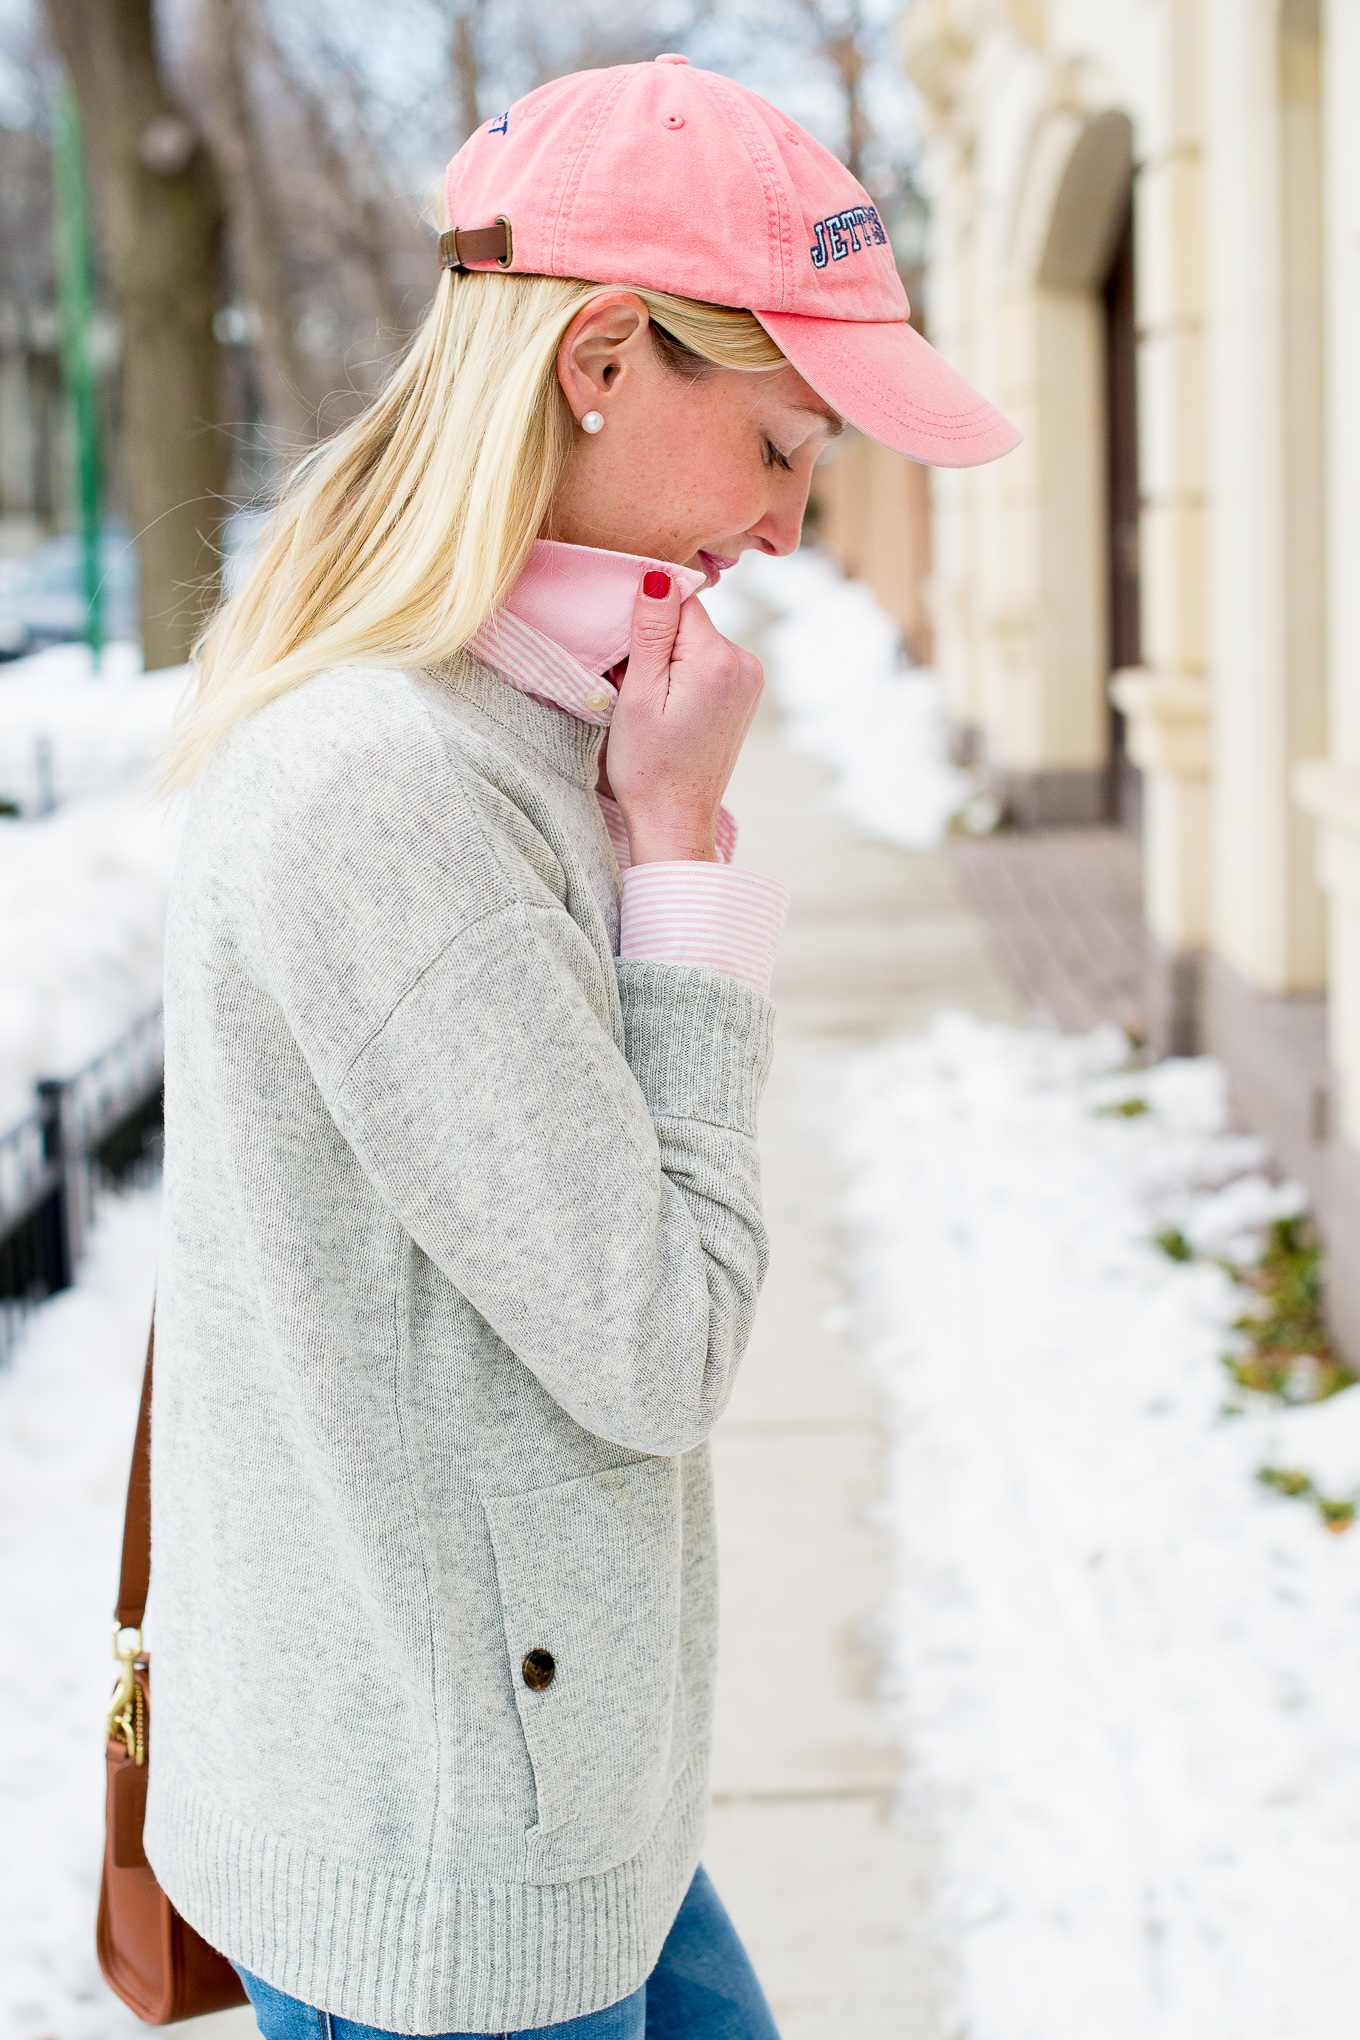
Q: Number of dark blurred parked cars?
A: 1